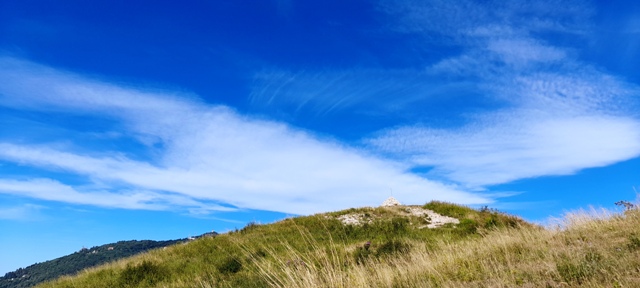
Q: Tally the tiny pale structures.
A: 1